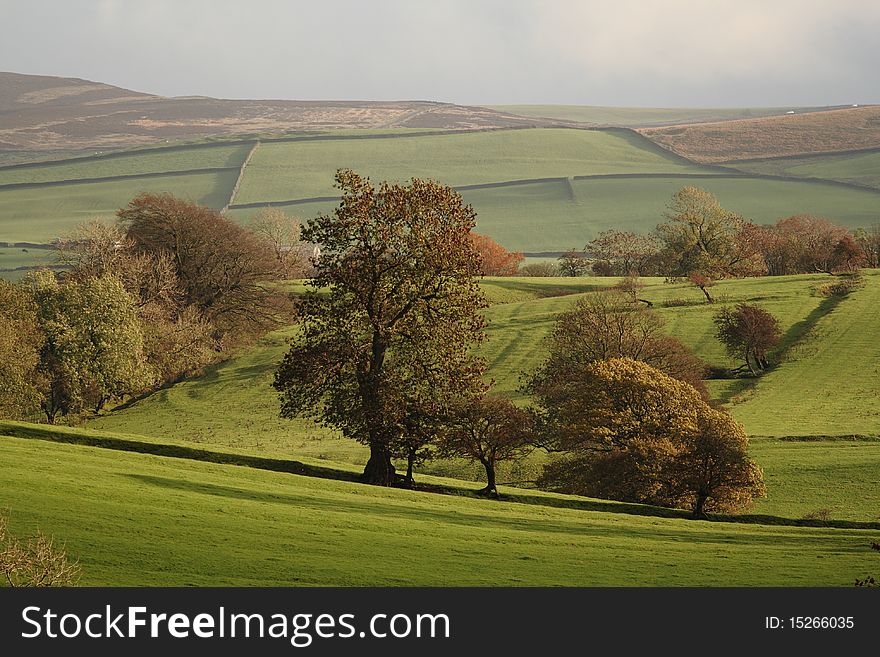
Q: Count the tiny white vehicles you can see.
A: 2